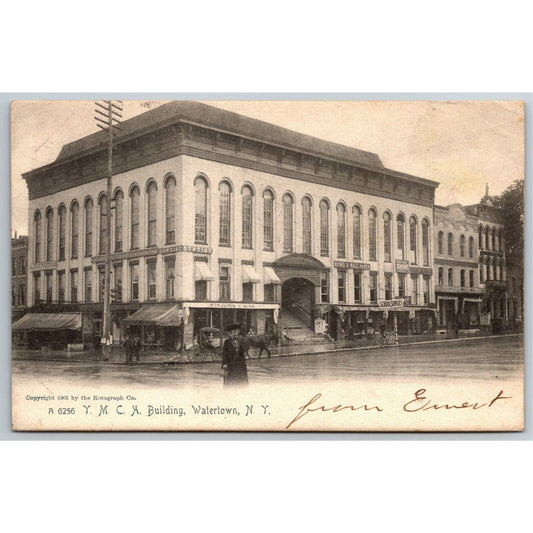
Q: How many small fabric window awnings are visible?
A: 3